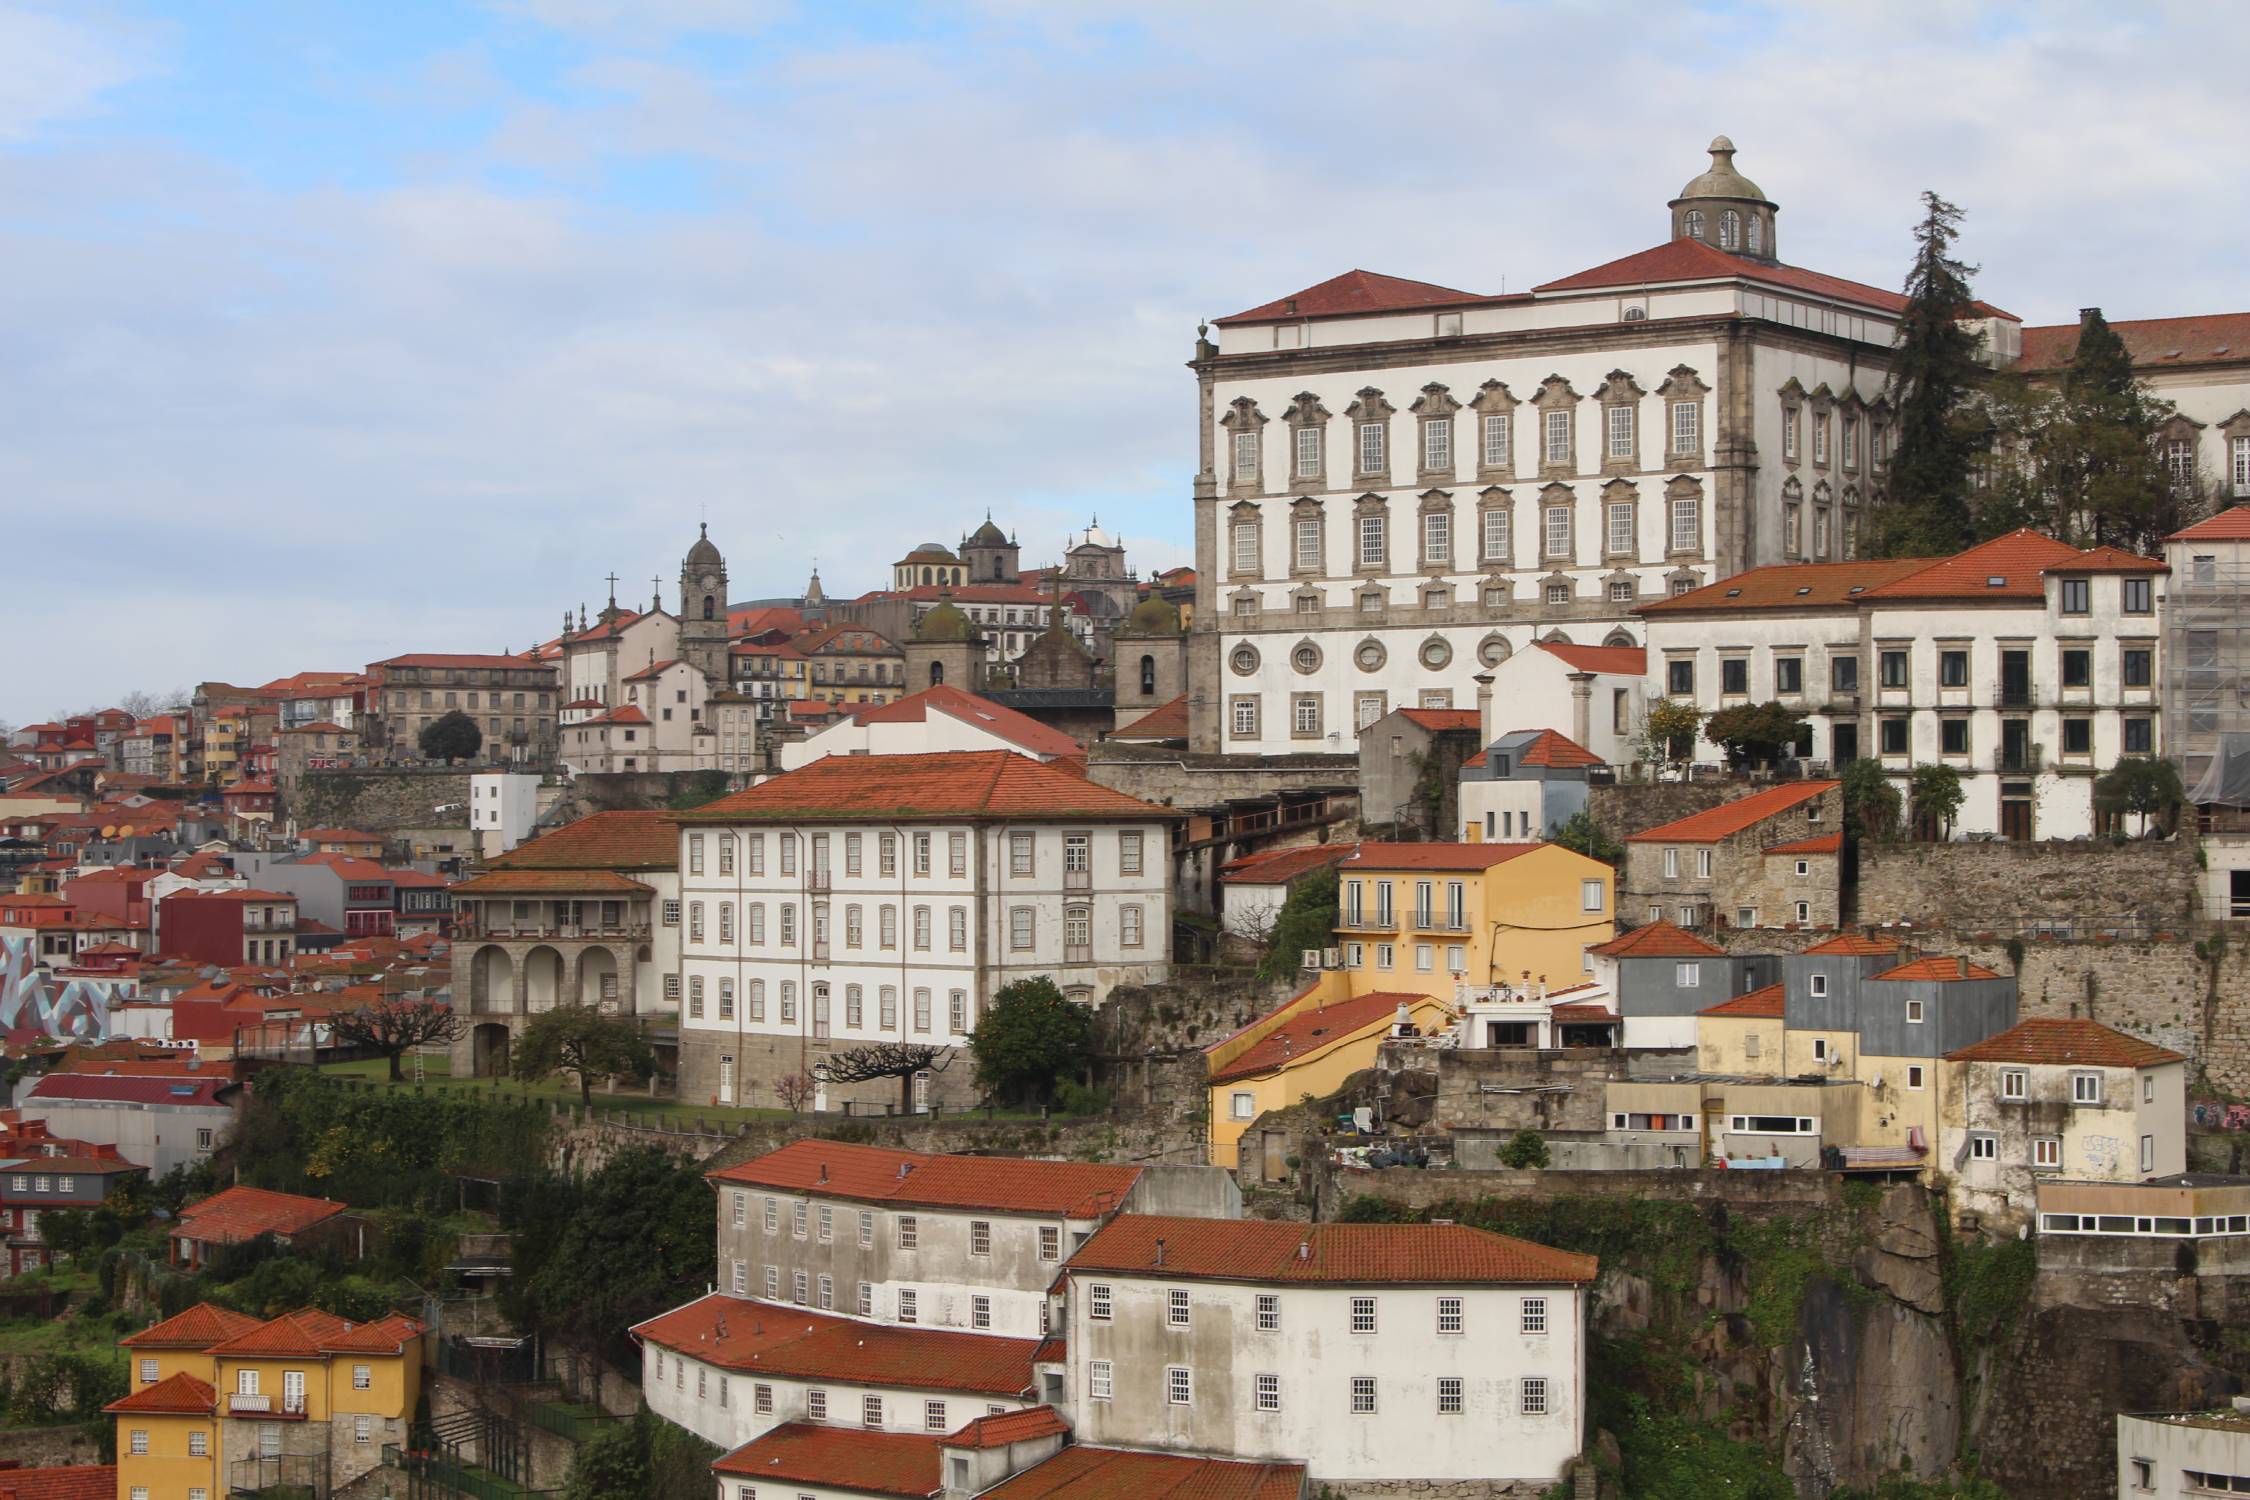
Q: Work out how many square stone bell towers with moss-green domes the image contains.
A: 2